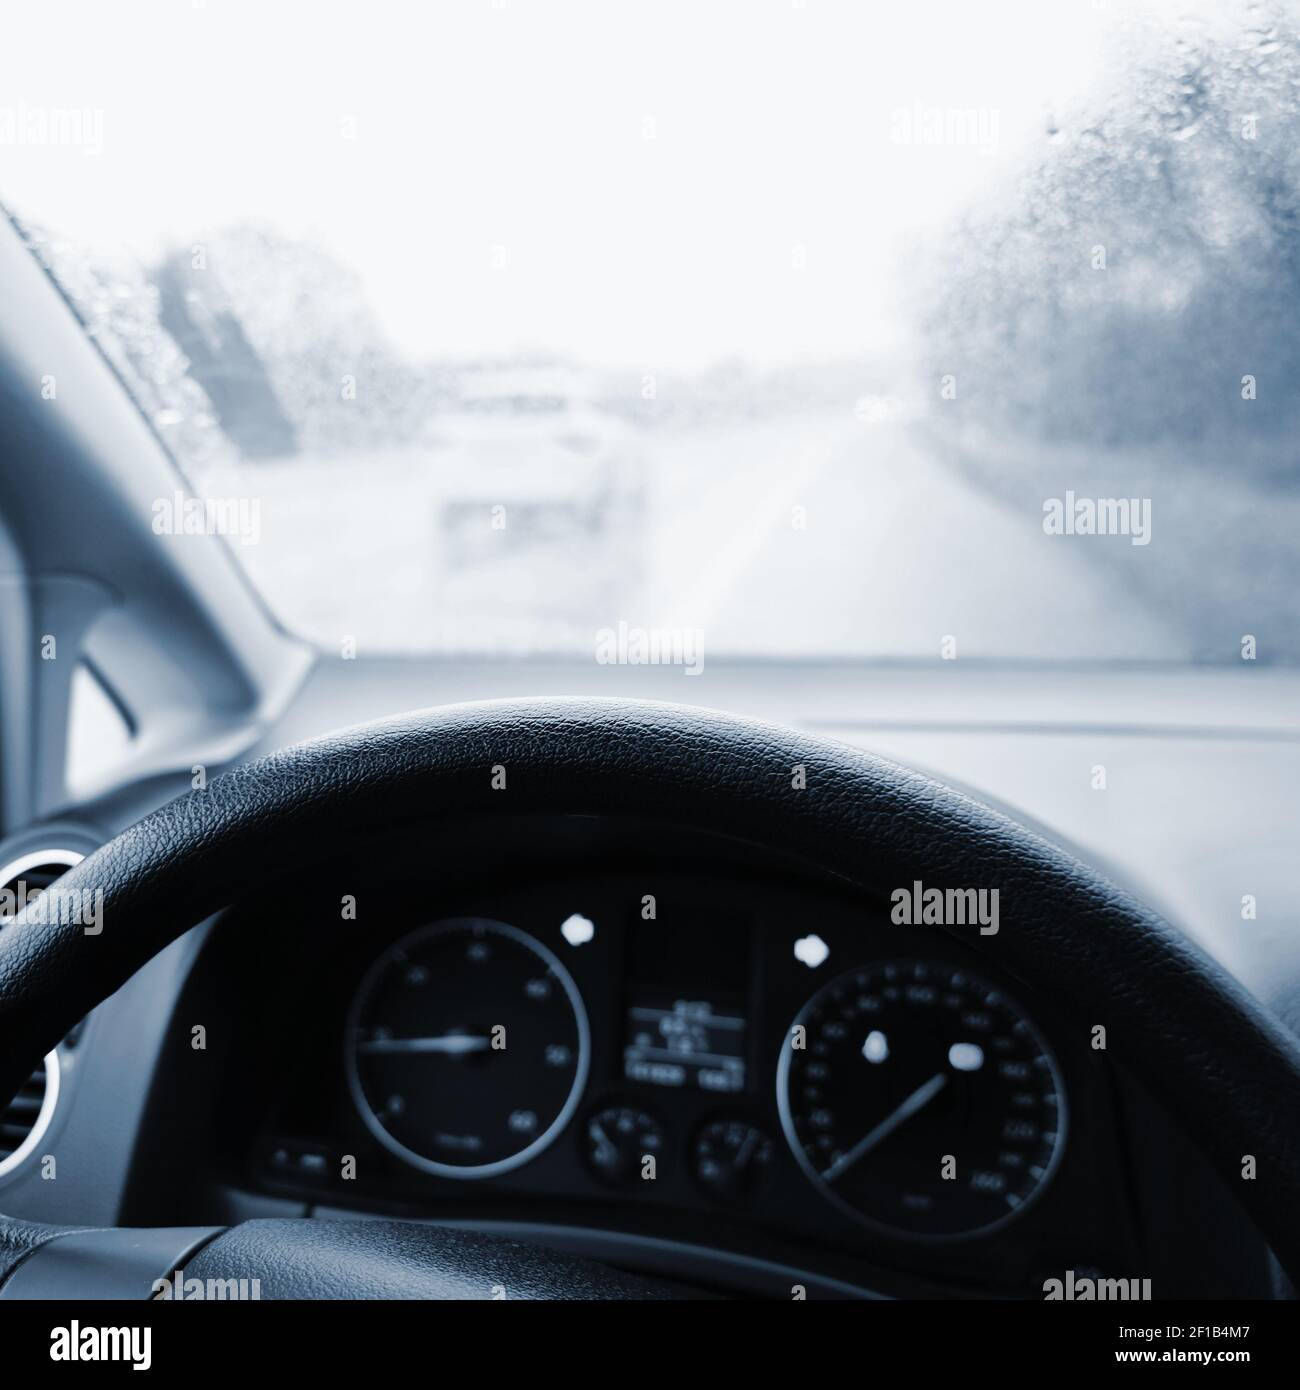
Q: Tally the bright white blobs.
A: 4